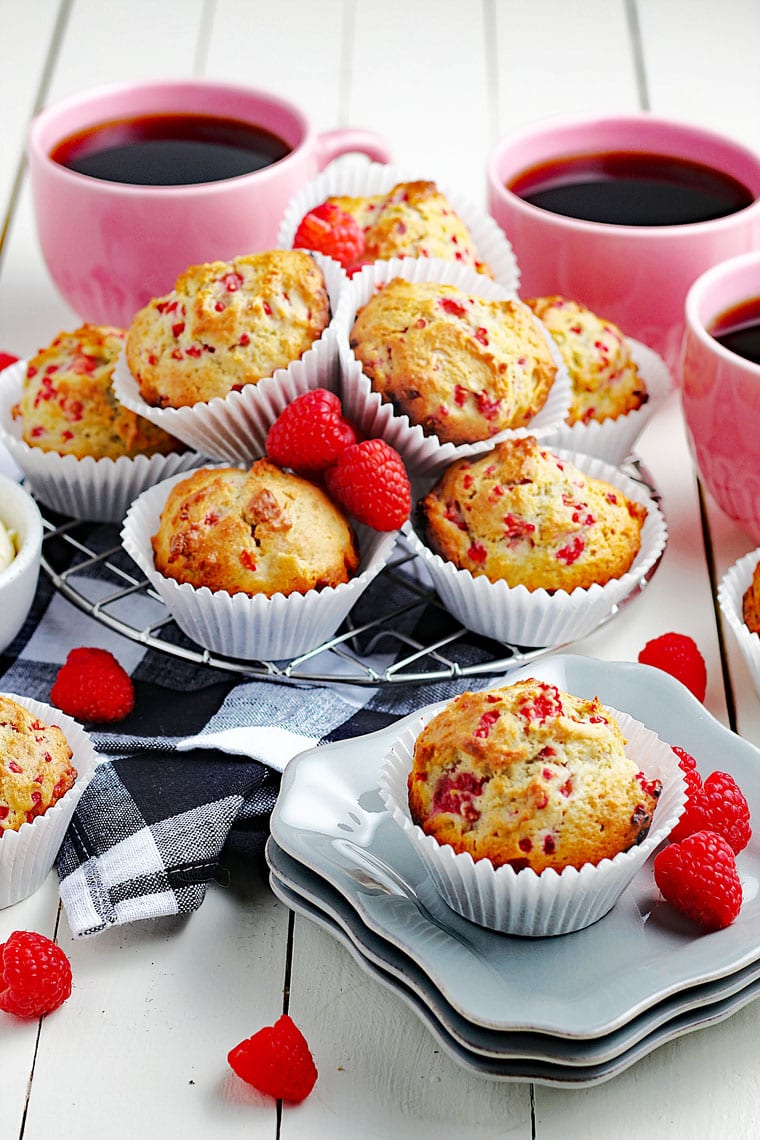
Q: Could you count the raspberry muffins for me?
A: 10